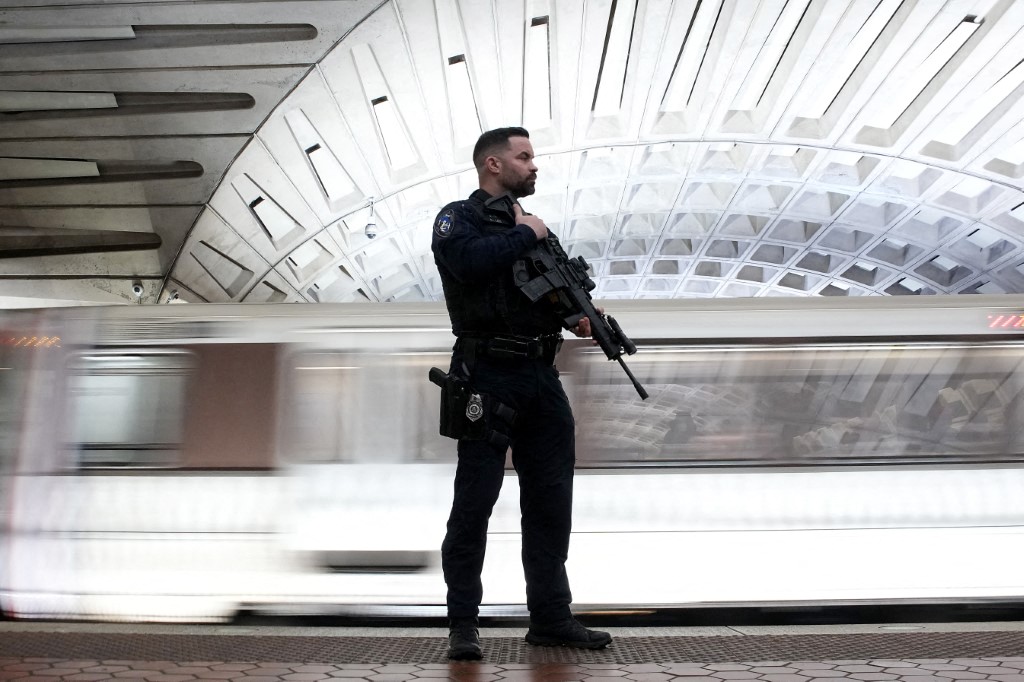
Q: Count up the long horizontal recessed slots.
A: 4